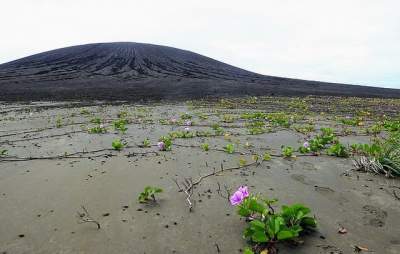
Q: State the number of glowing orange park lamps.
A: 0